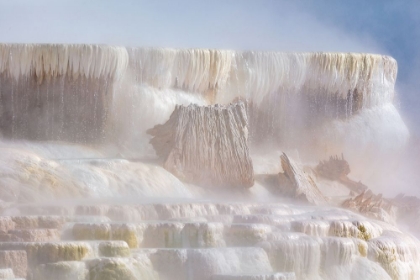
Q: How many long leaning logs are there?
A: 1